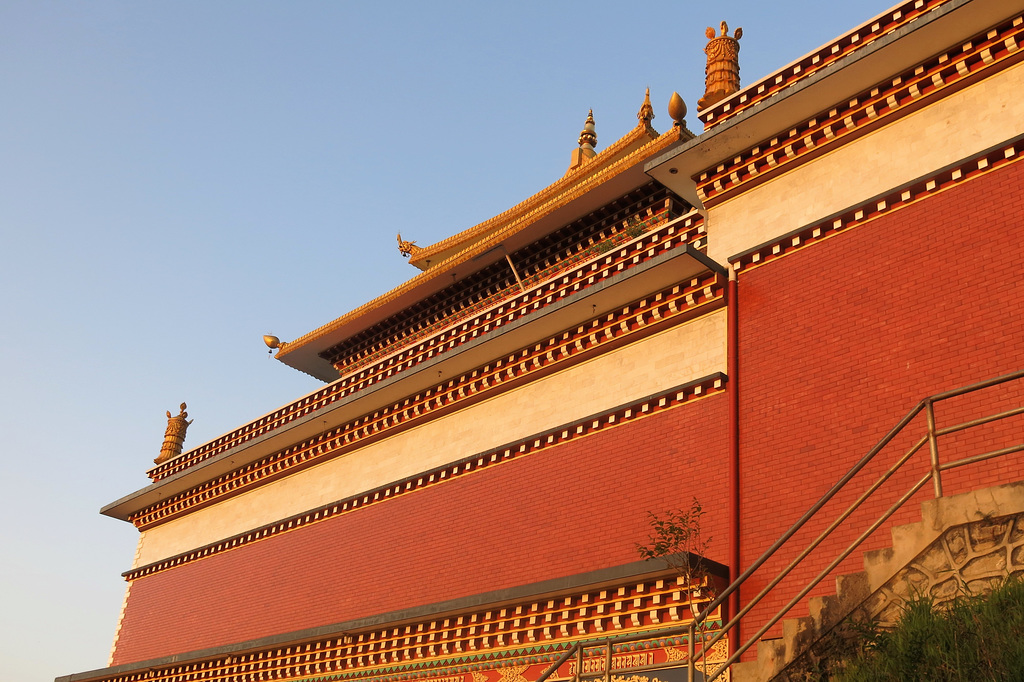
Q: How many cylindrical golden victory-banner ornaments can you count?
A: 2